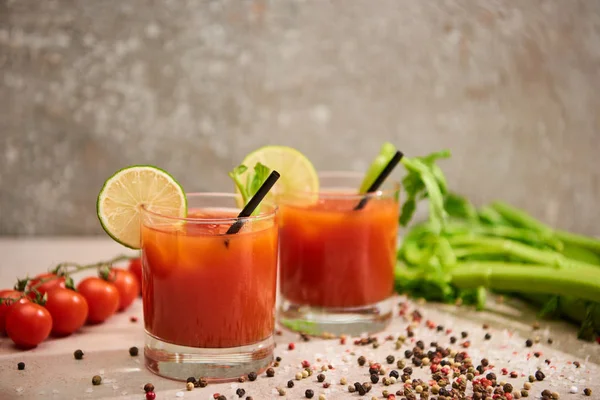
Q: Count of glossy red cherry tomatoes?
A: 7